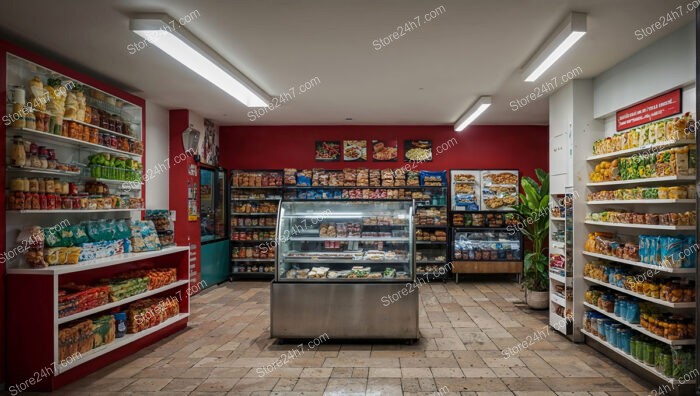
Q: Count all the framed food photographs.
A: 4